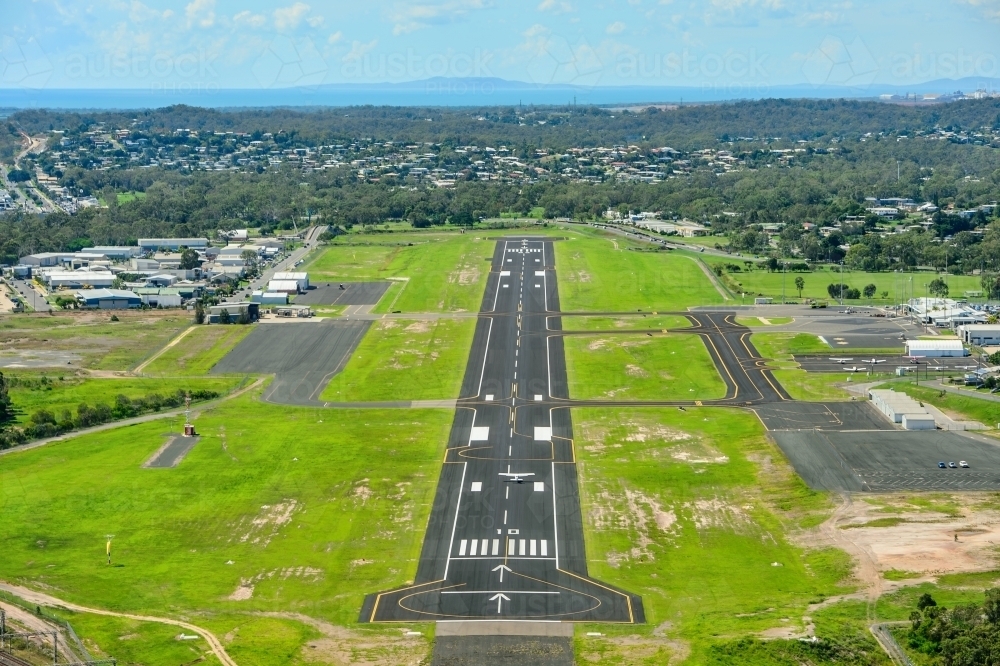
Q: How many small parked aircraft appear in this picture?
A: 7